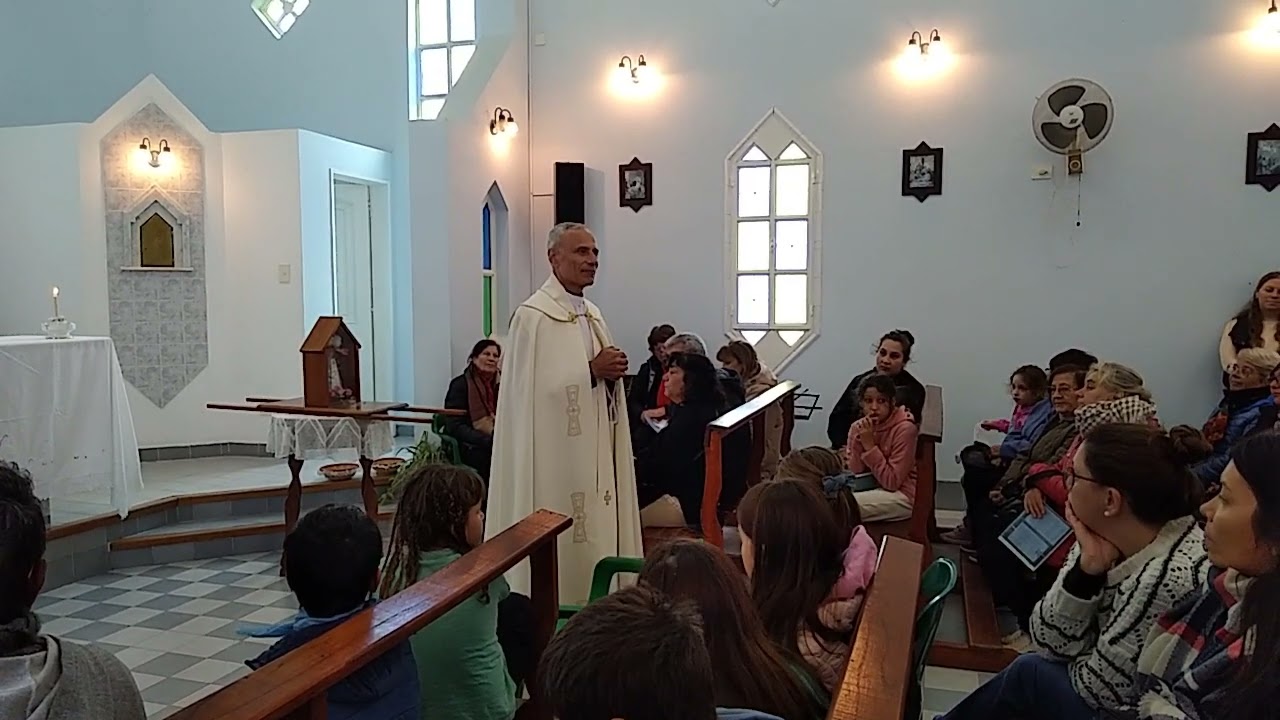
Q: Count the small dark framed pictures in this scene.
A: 3